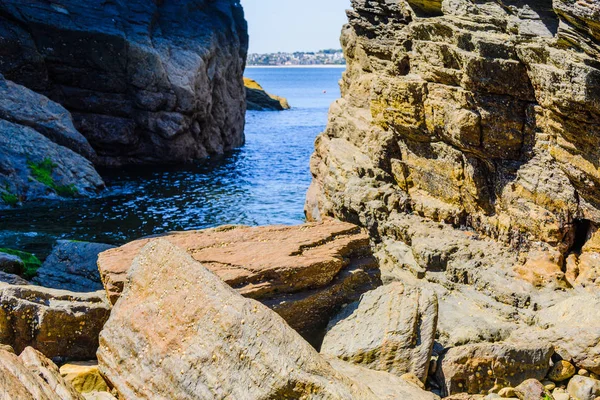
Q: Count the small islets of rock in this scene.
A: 1